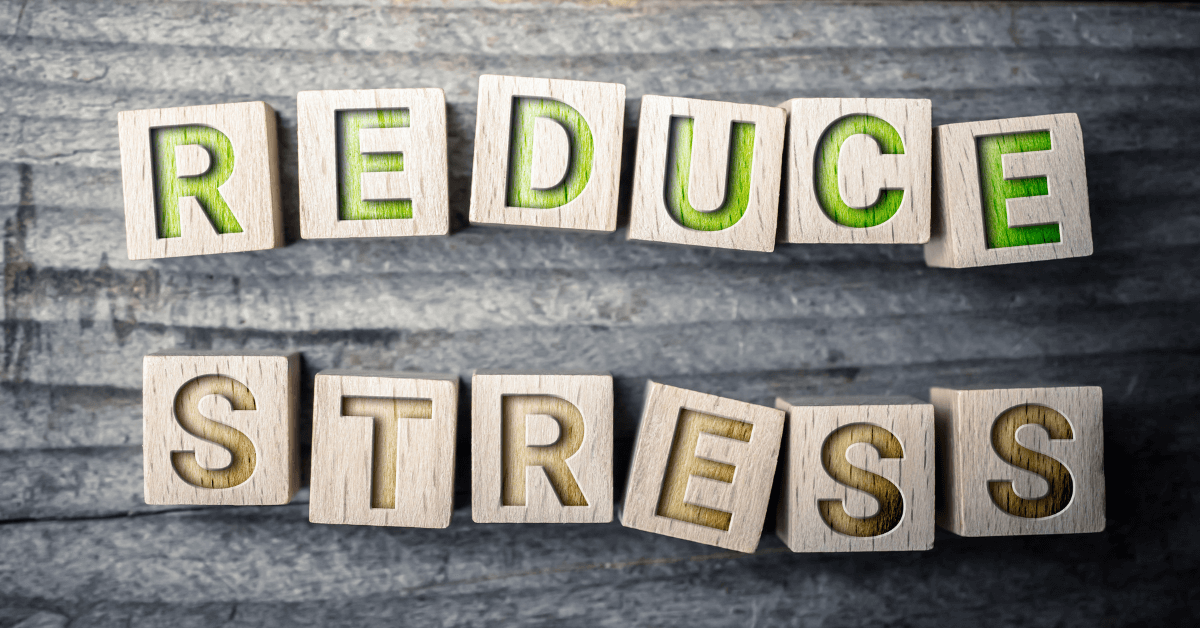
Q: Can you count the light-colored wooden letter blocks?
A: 12